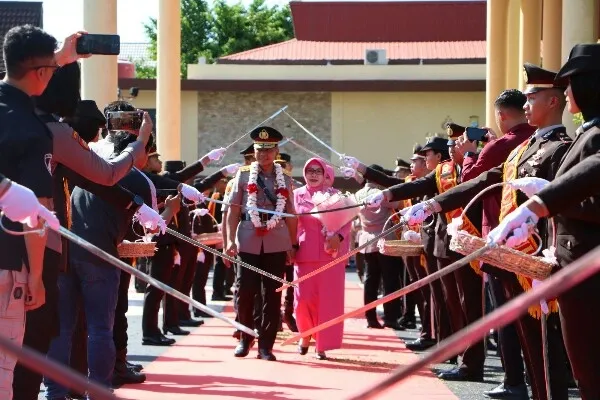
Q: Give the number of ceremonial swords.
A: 12